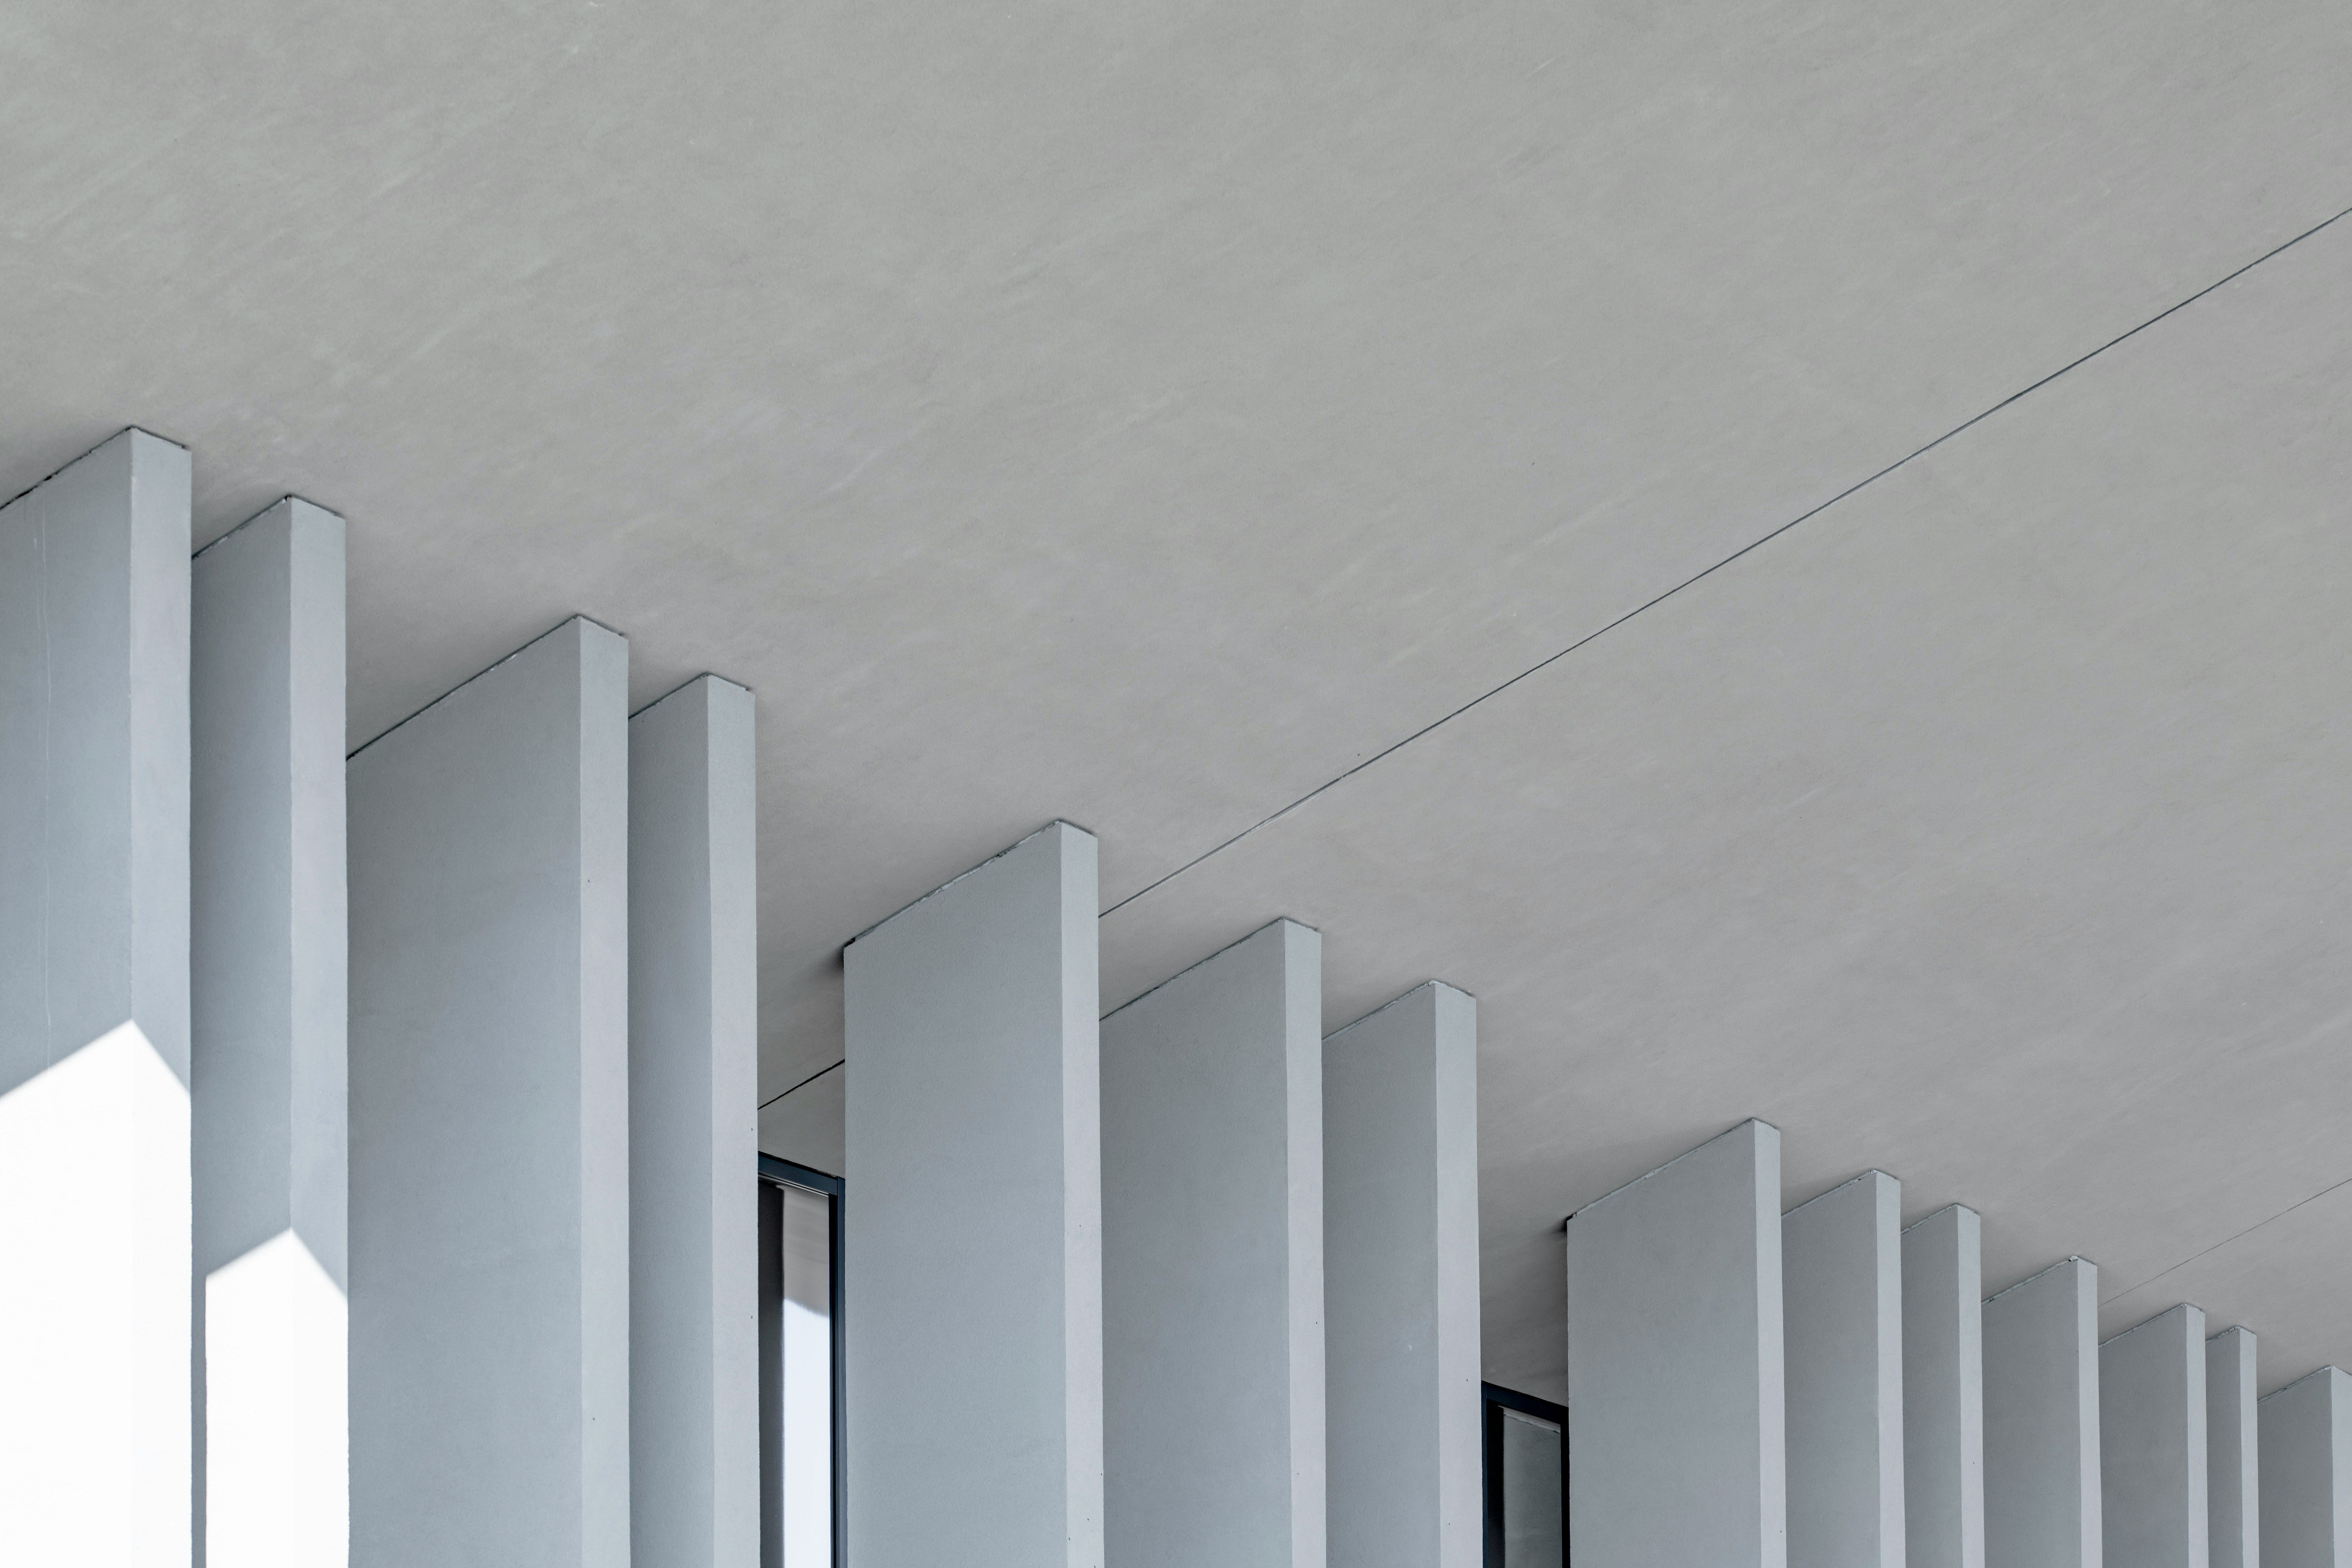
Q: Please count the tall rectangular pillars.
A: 14